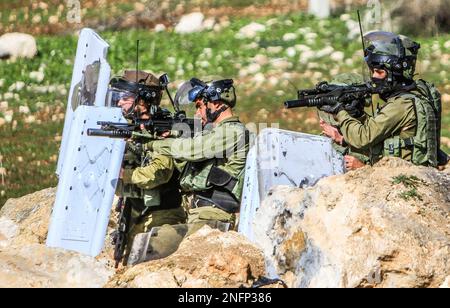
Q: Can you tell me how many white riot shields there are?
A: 3